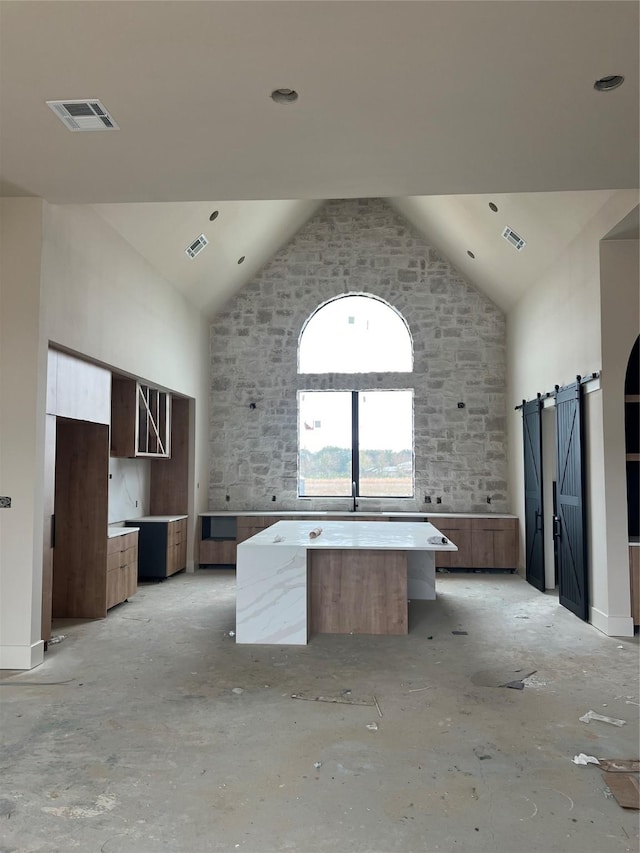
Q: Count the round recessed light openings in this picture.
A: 6